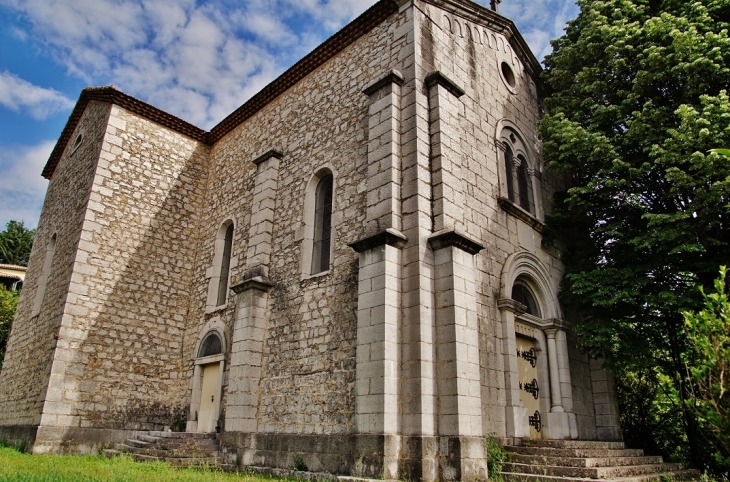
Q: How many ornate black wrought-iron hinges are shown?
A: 3